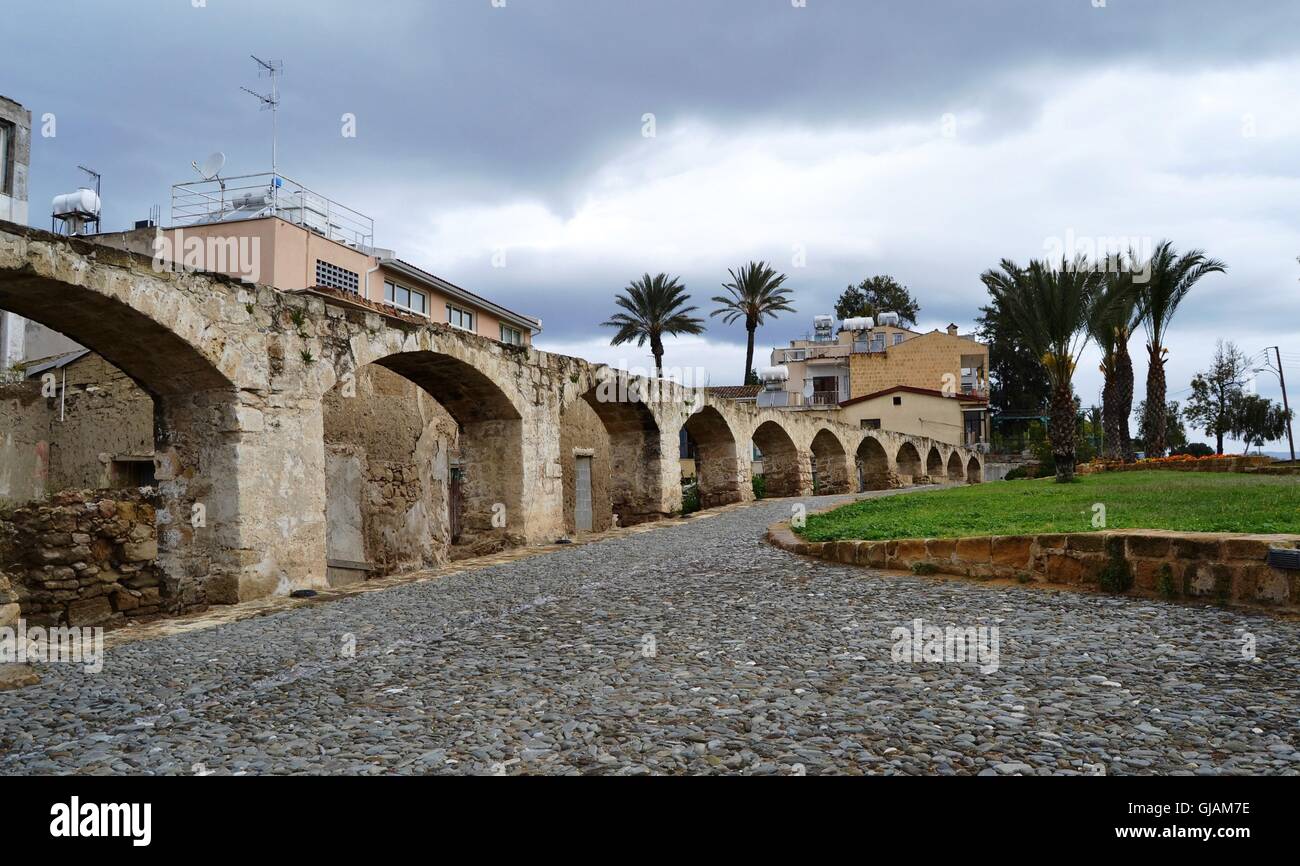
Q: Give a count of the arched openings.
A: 11